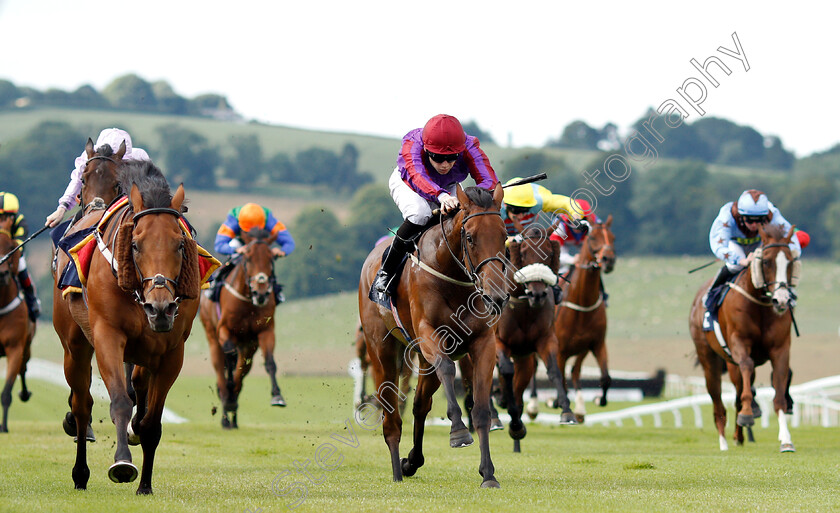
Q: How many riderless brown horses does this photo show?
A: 1